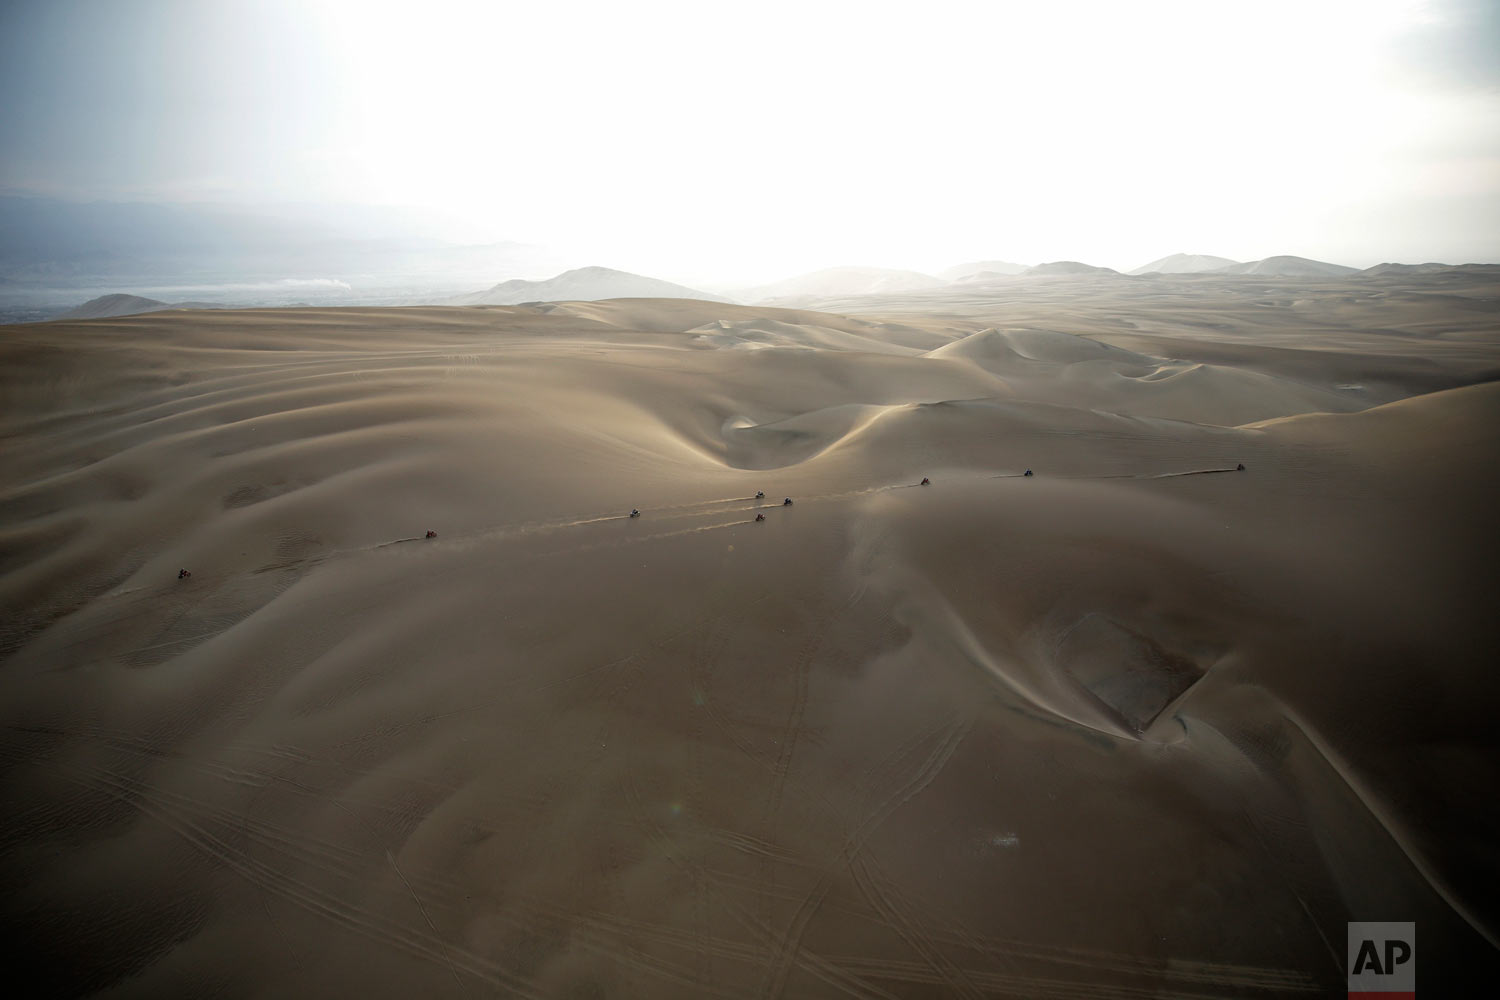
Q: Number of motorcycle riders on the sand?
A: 9